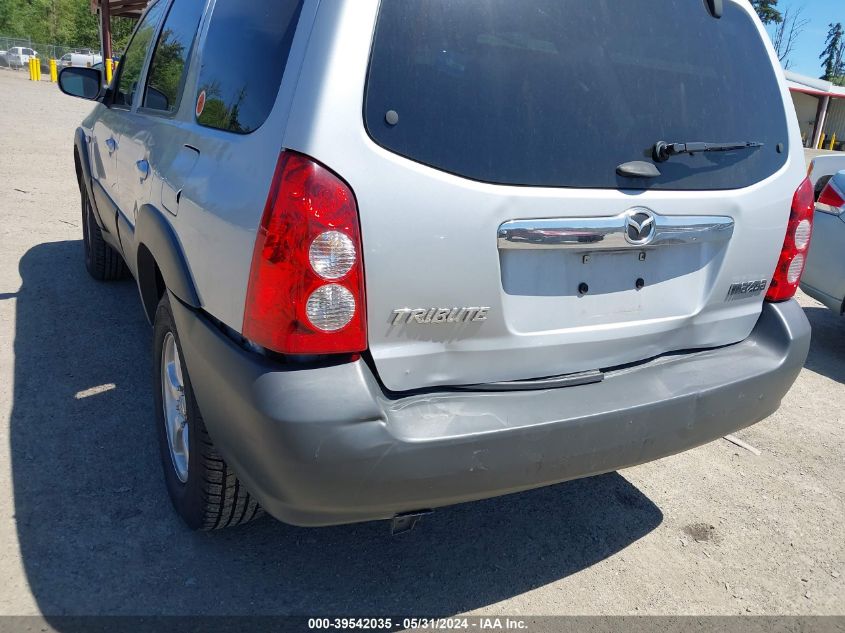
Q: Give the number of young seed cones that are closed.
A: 0